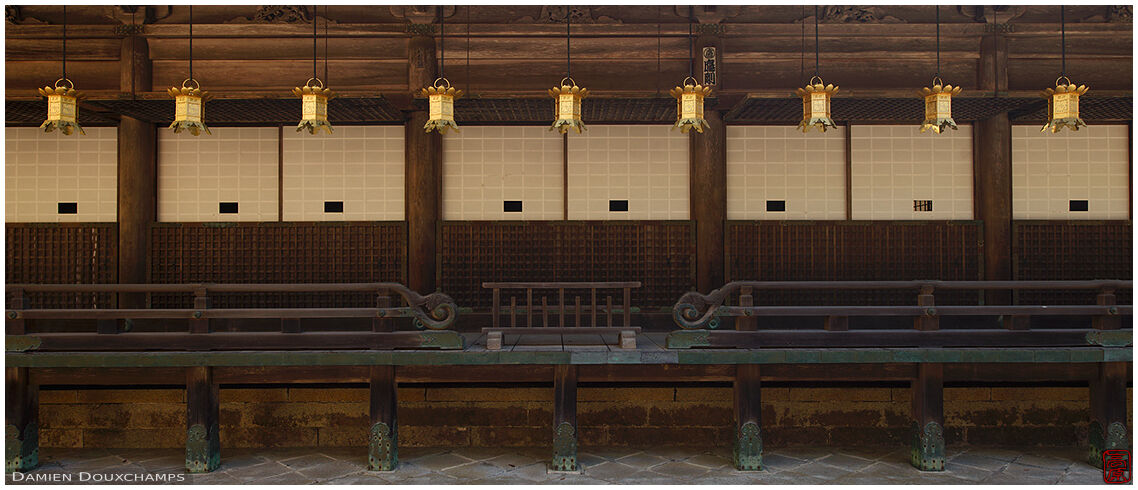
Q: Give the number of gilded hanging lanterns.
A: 9